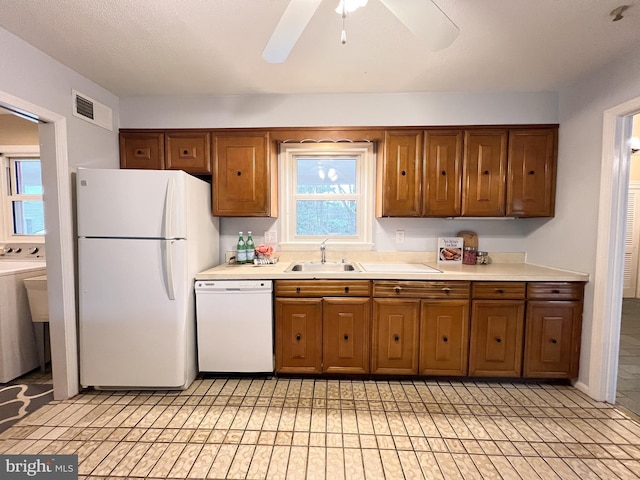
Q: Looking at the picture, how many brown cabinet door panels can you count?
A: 13